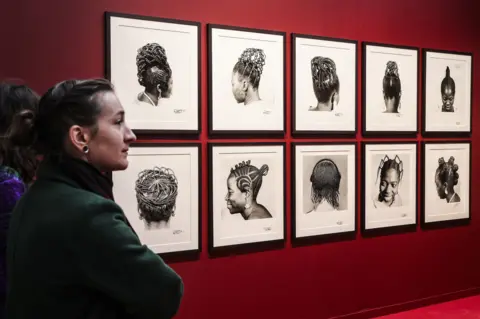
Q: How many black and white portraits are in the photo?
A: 10